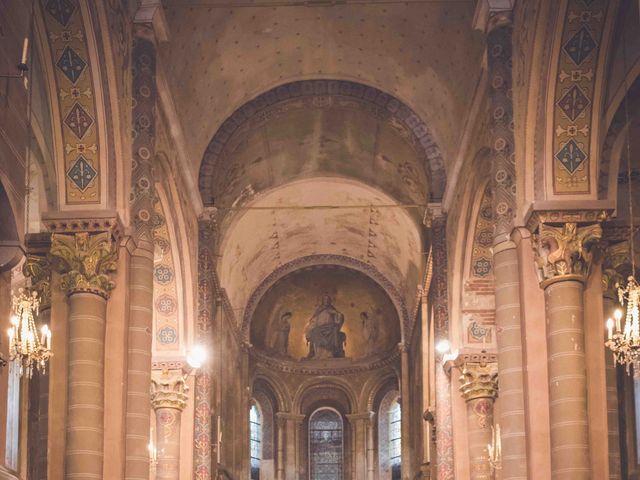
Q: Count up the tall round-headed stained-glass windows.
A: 3